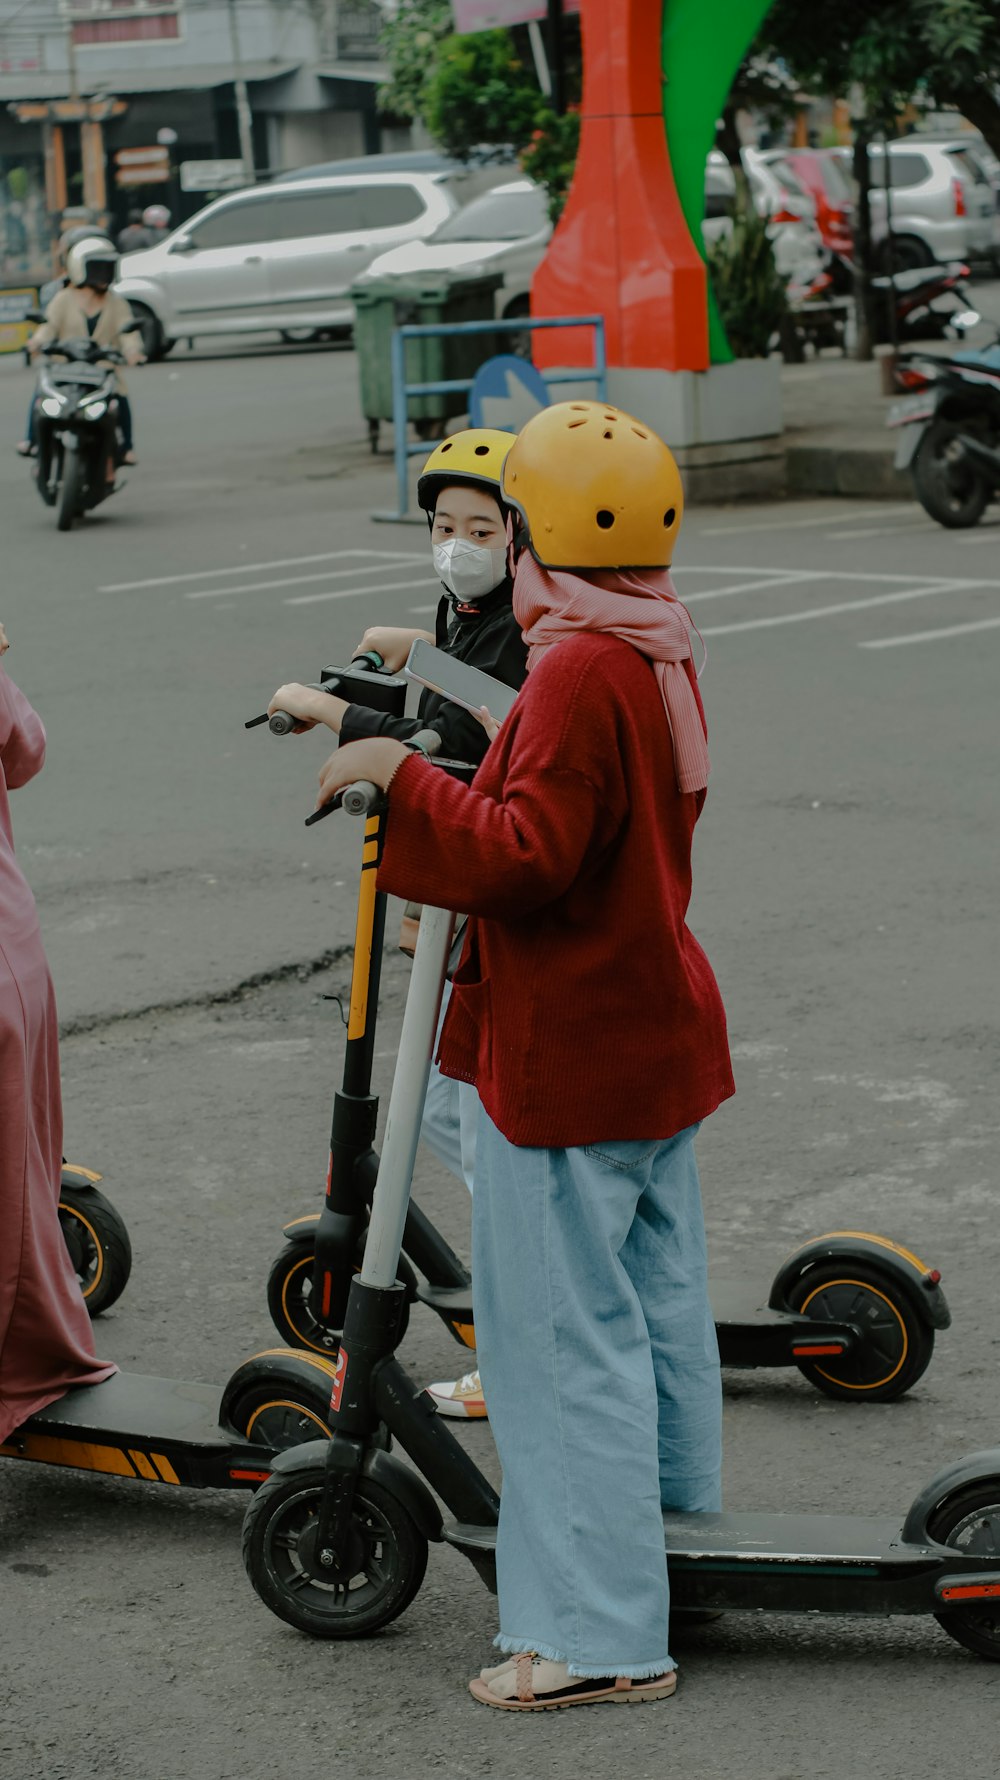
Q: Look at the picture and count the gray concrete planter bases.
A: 1